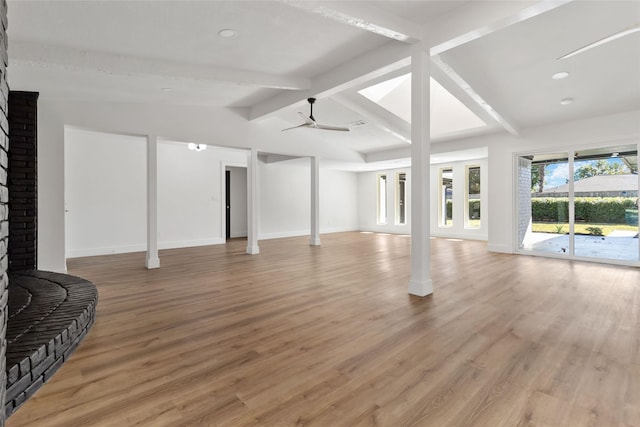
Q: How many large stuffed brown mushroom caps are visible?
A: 0